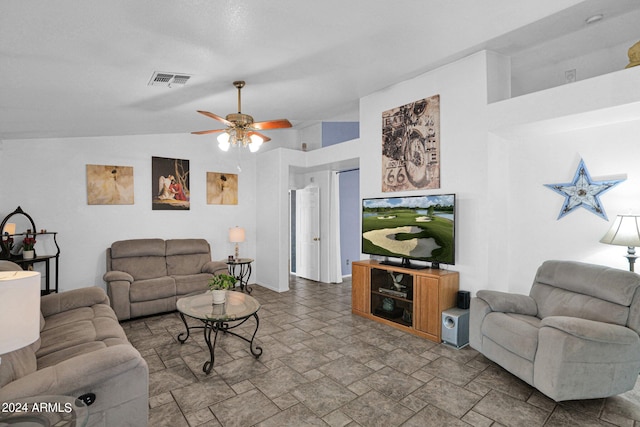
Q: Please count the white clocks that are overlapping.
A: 0